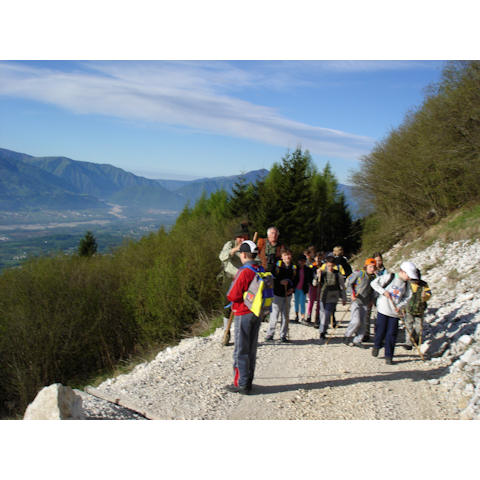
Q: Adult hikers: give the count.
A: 2